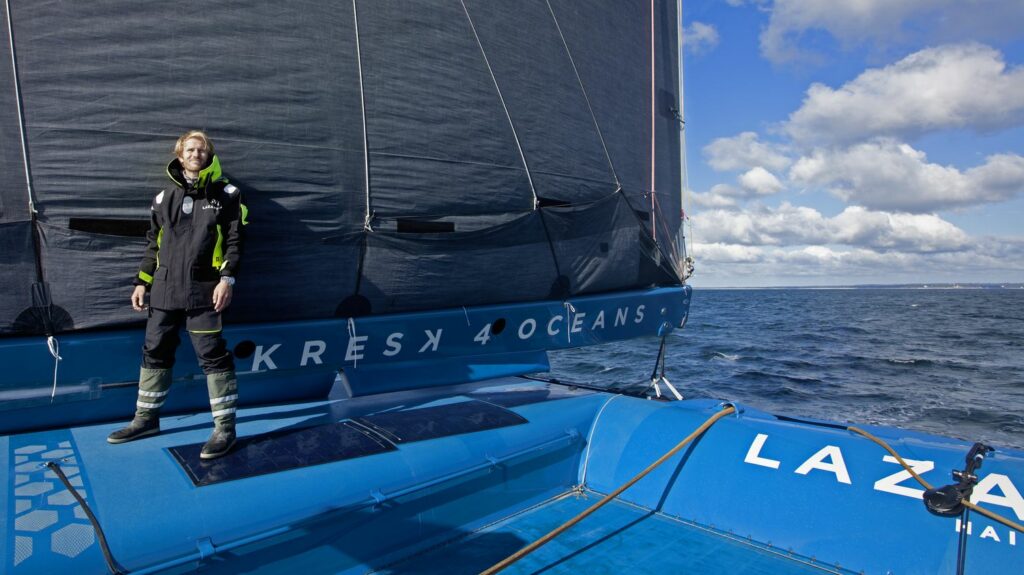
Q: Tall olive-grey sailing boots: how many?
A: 2